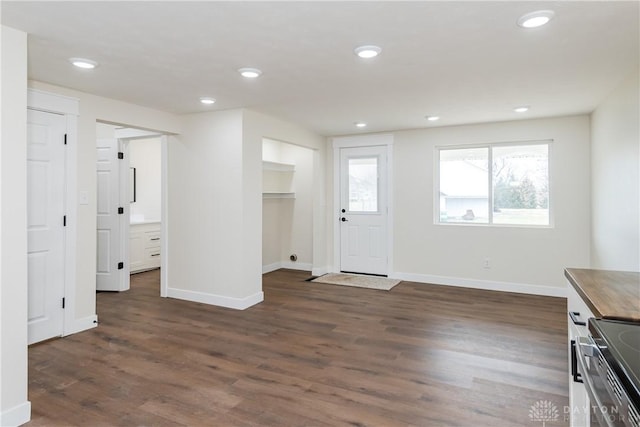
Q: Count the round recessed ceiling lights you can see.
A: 8